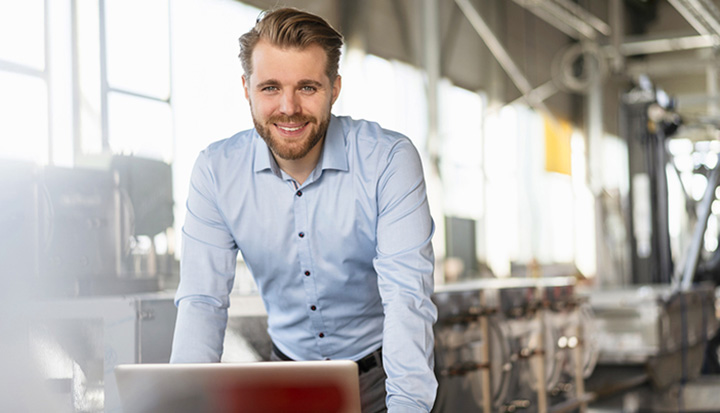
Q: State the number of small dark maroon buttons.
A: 5